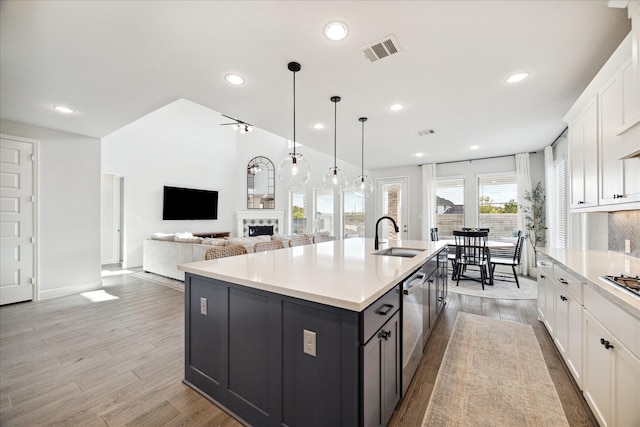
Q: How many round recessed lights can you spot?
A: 8